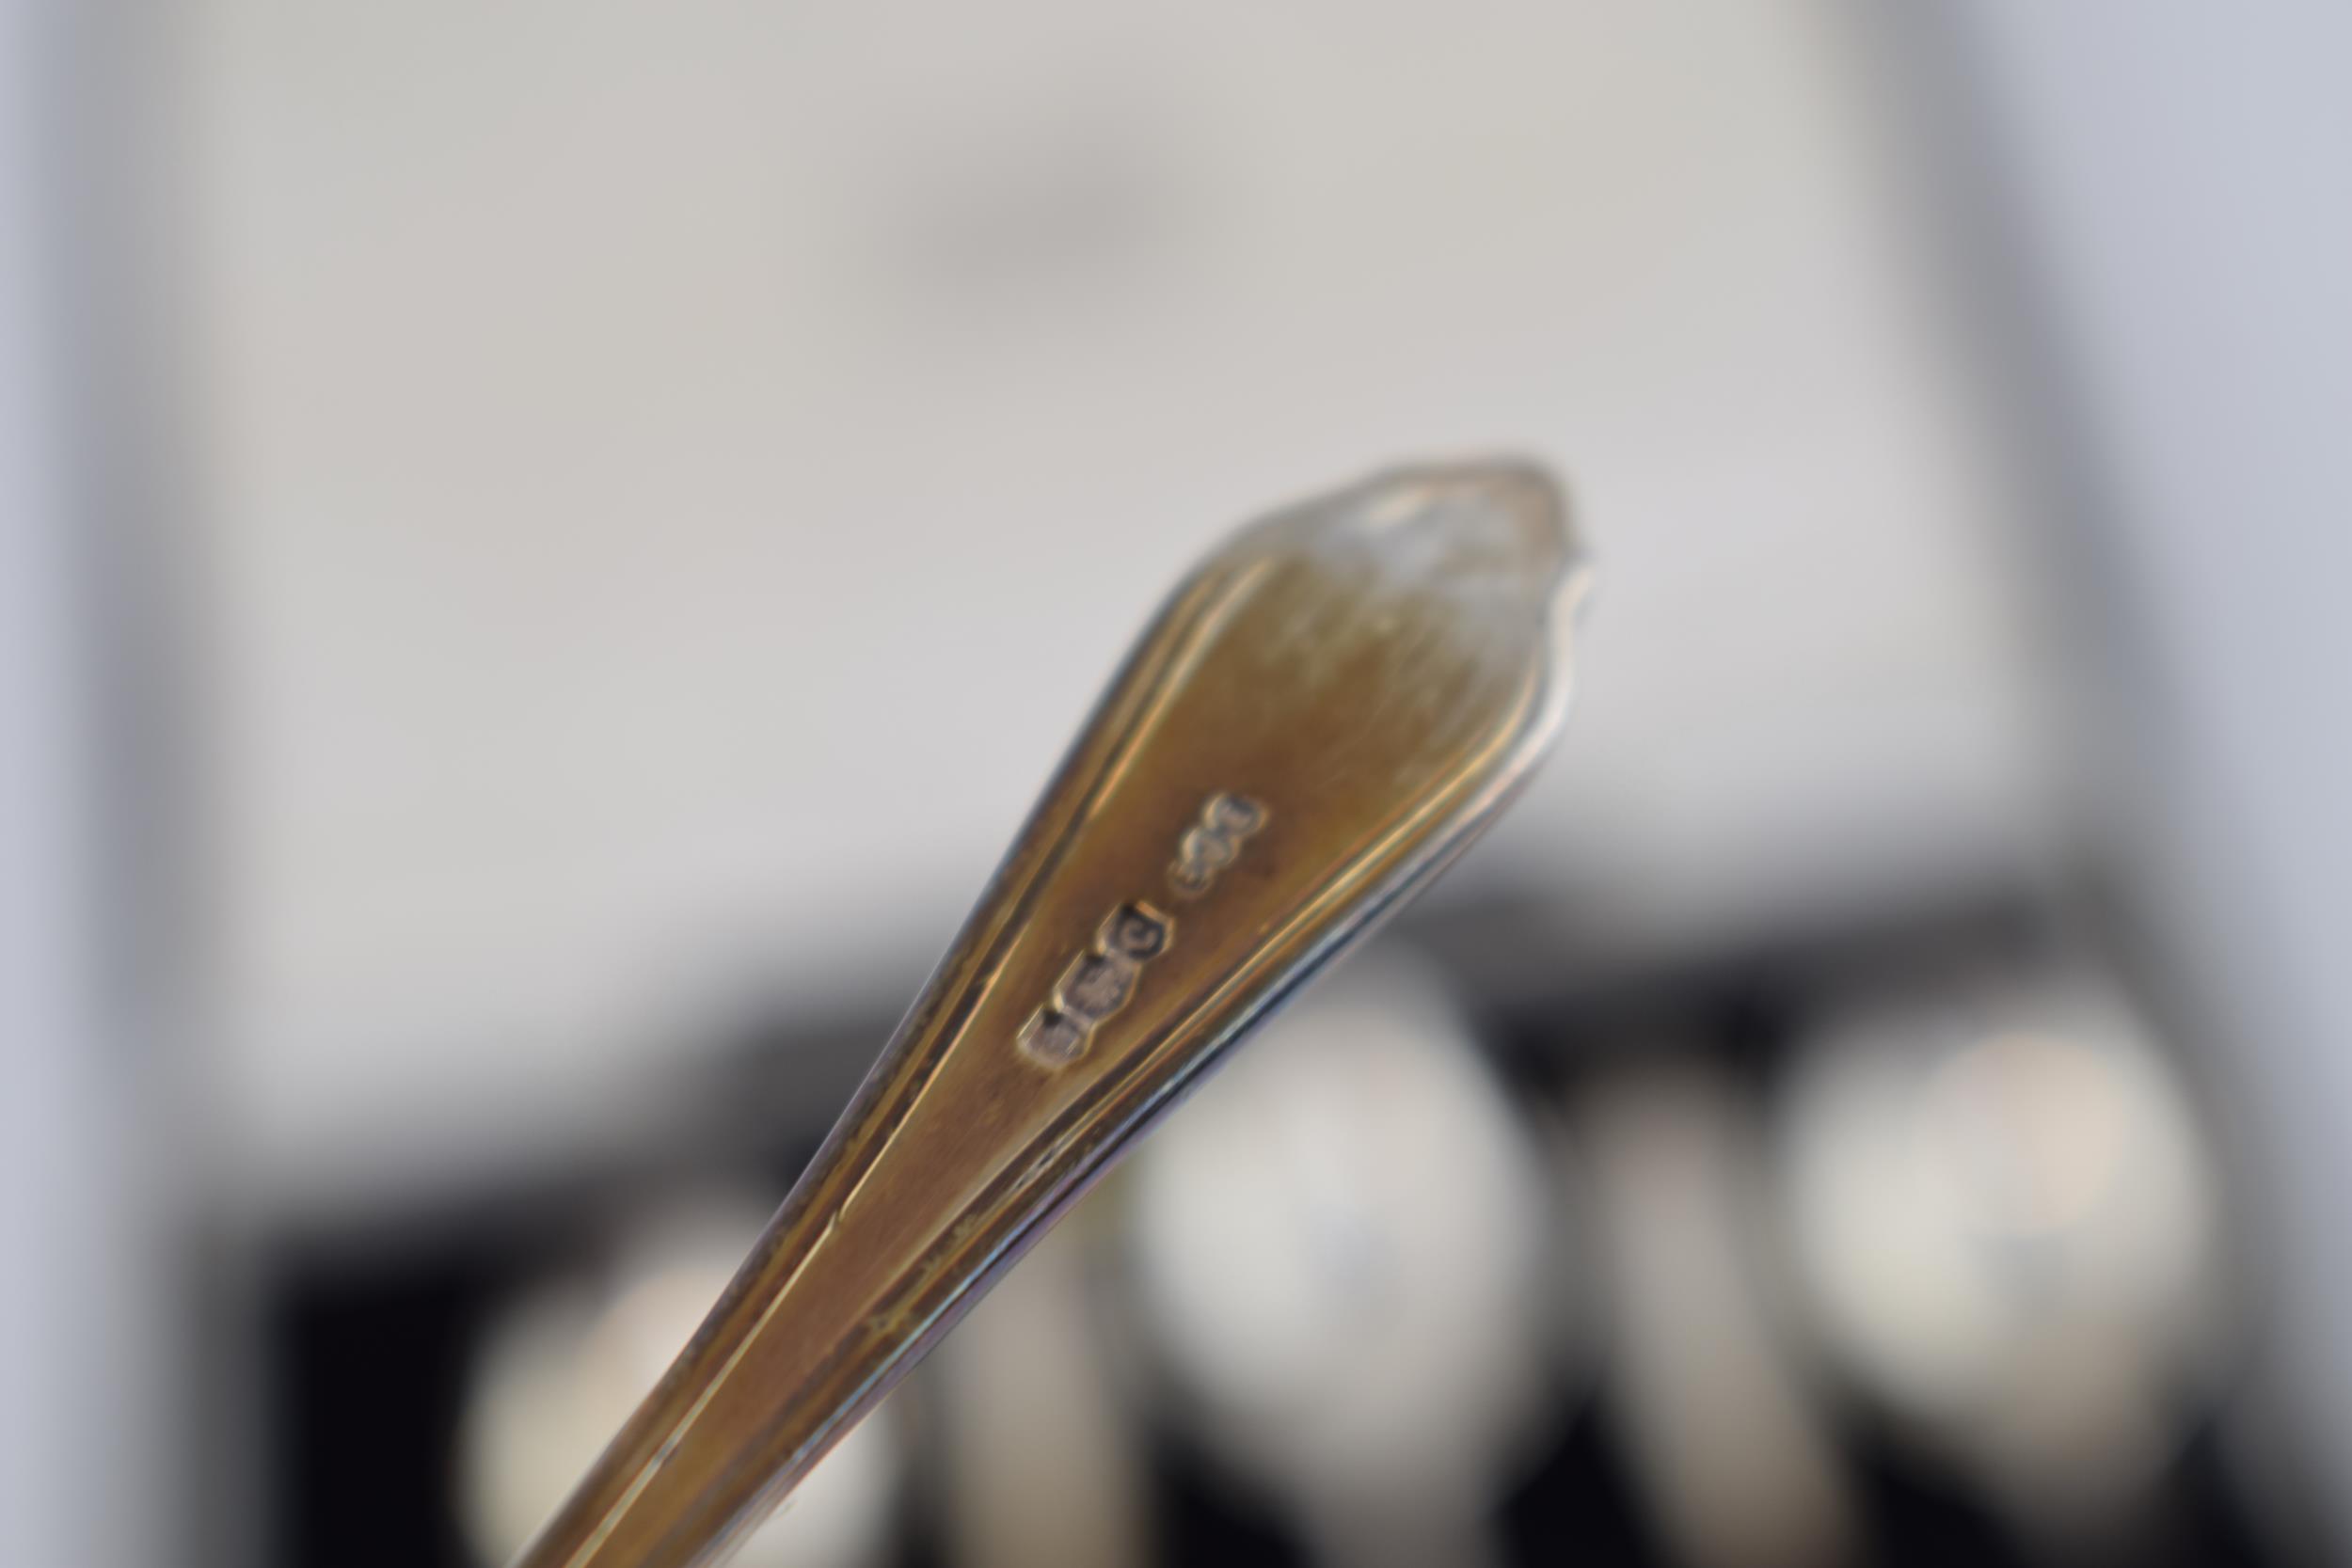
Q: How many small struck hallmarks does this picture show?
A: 6